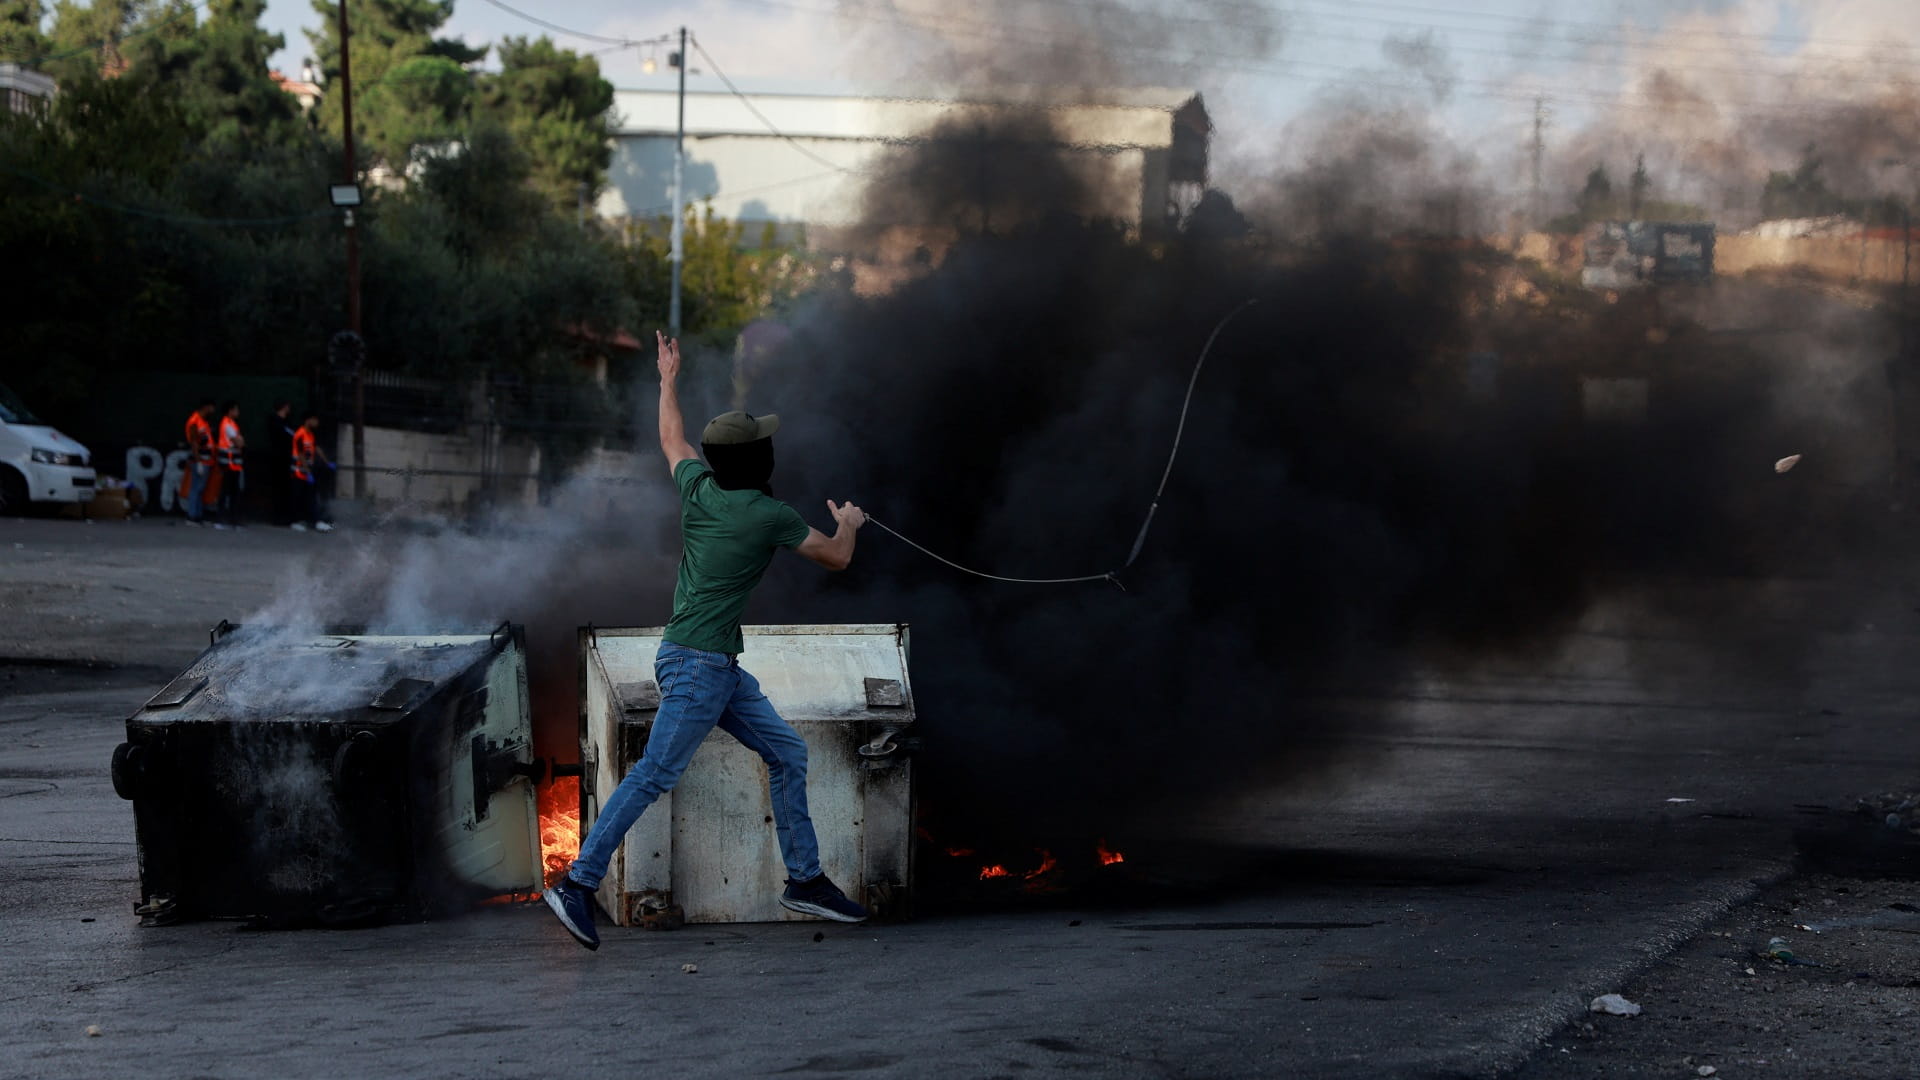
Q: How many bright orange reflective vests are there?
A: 3